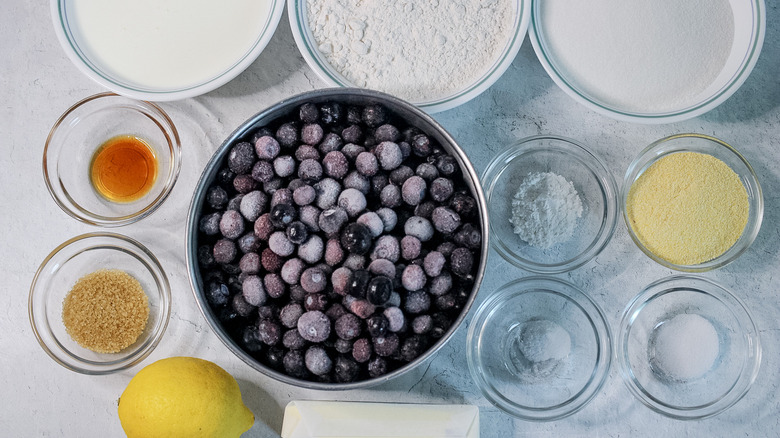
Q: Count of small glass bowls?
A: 6